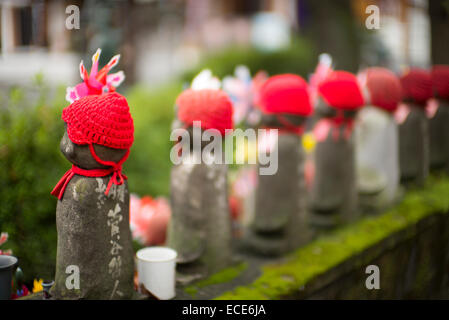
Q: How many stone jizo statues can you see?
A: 7